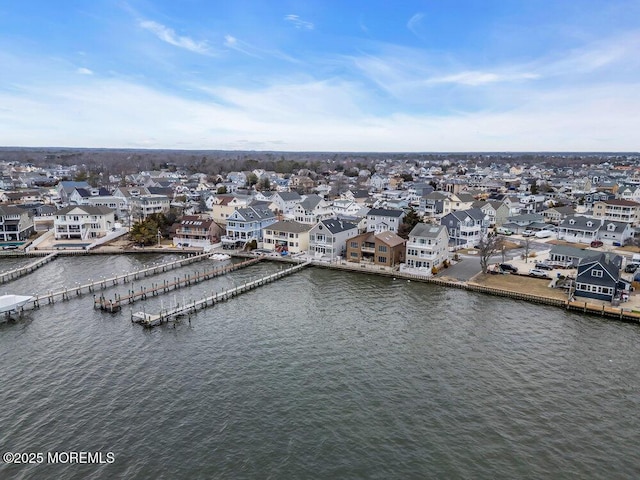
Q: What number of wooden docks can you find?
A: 4